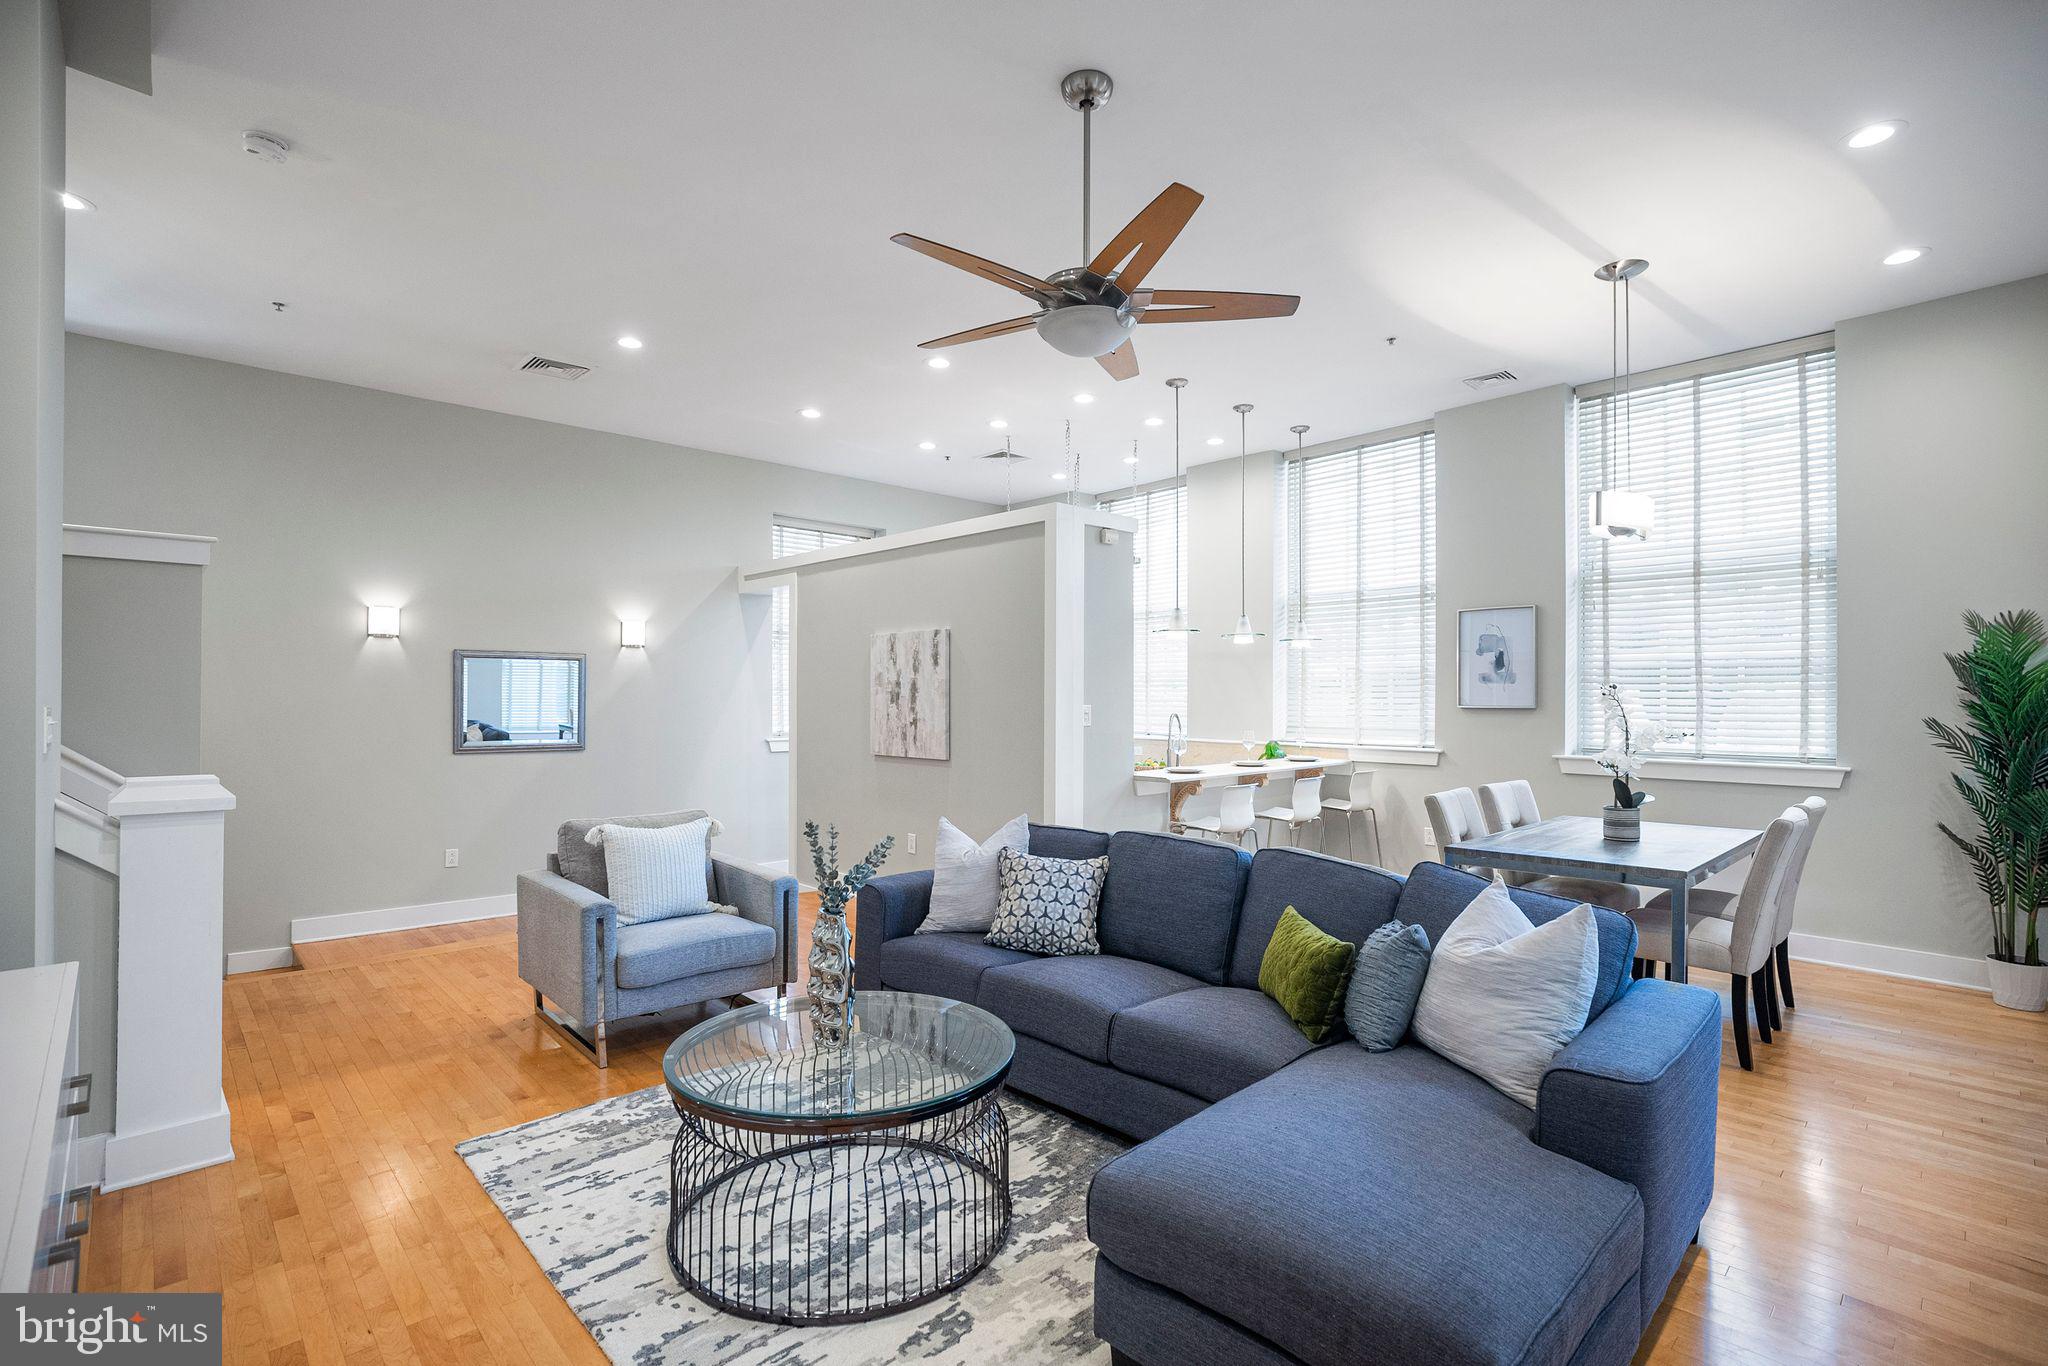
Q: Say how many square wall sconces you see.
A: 2